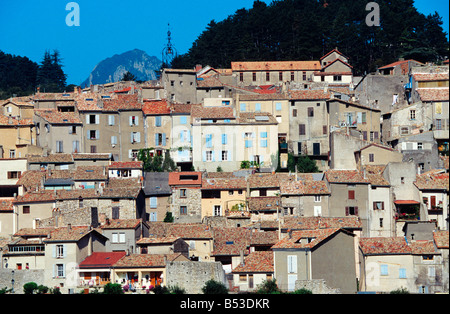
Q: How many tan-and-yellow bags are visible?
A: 0